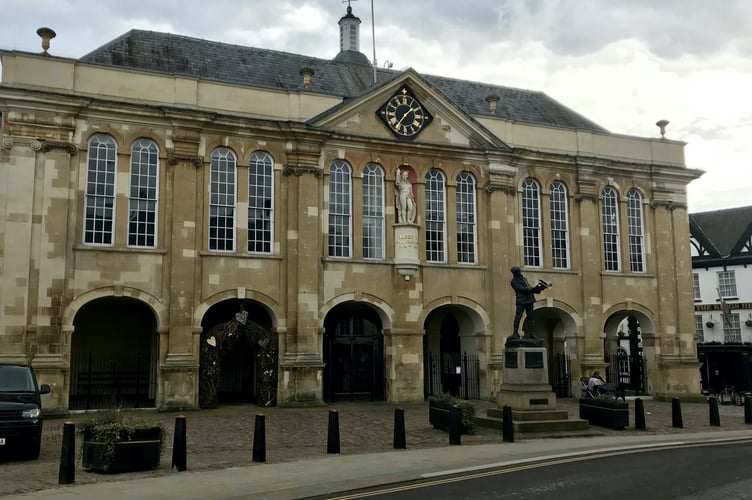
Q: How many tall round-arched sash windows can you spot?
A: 12